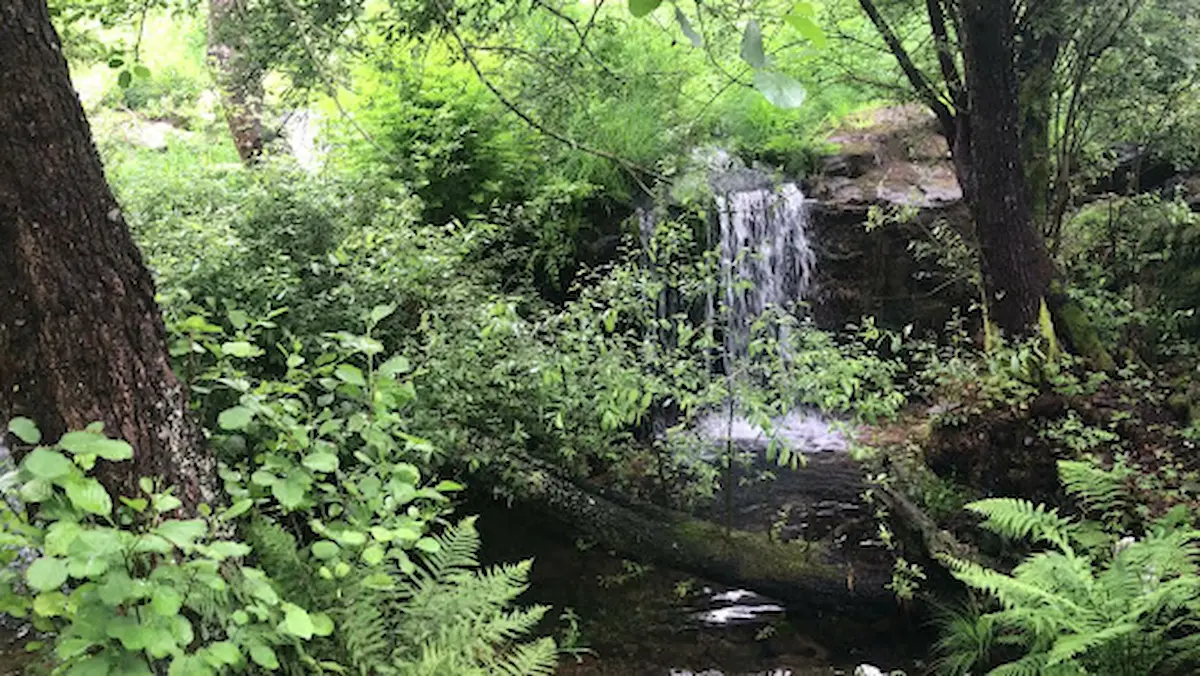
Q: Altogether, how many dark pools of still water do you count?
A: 1